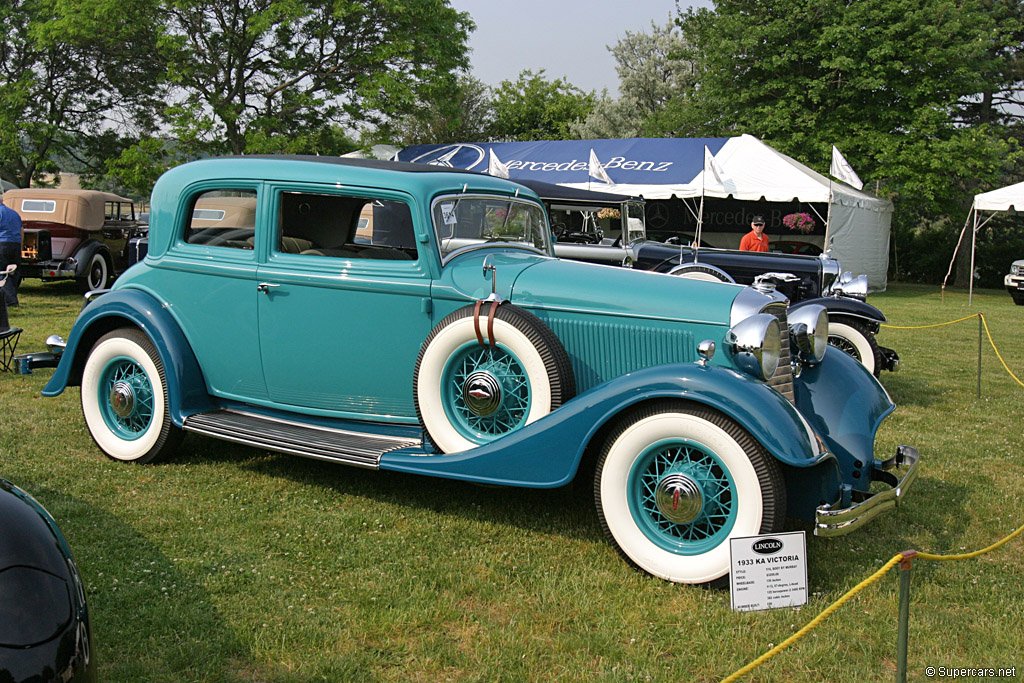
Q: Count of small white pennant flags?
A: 4